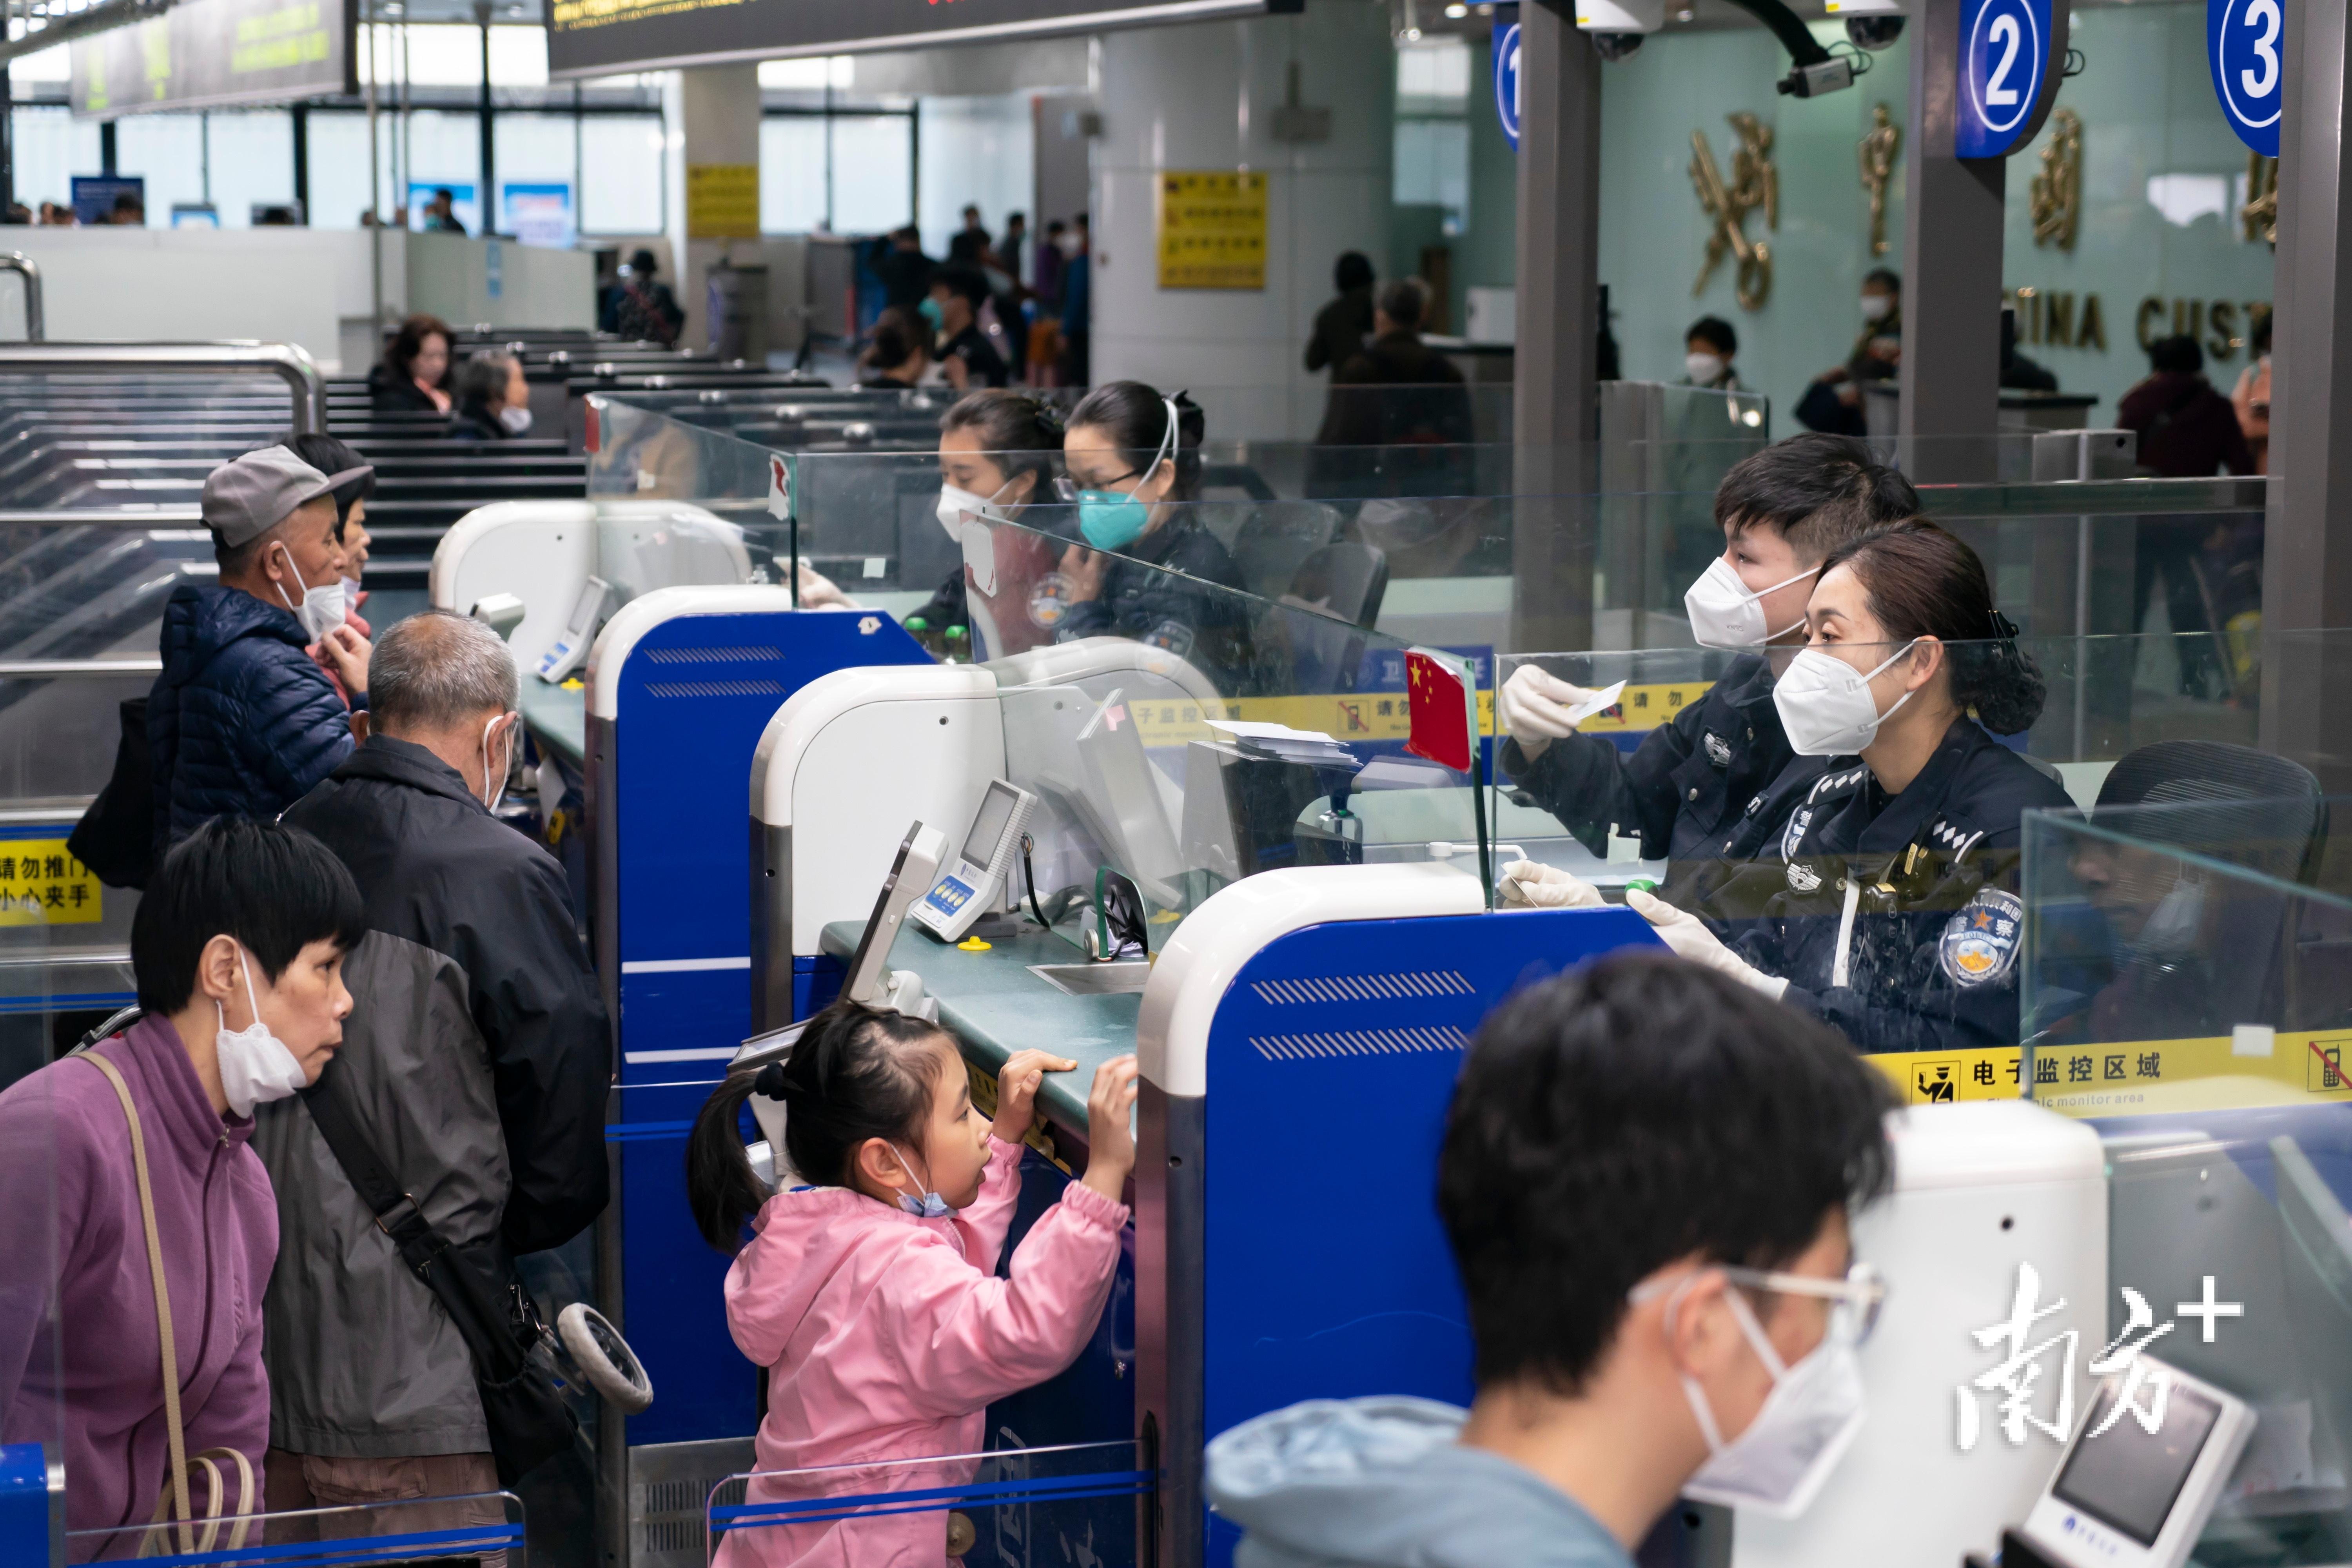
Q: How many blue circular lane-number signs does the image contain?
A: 3